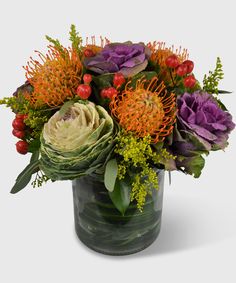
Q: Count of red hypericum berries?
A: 14